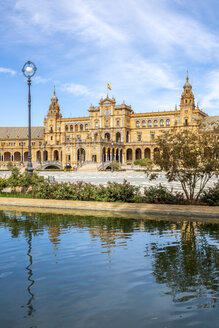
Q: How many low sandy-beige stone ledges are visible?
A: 1